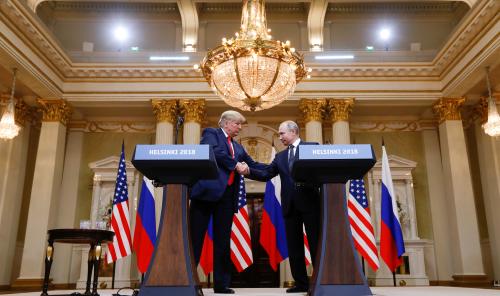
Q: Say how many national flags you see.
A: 8